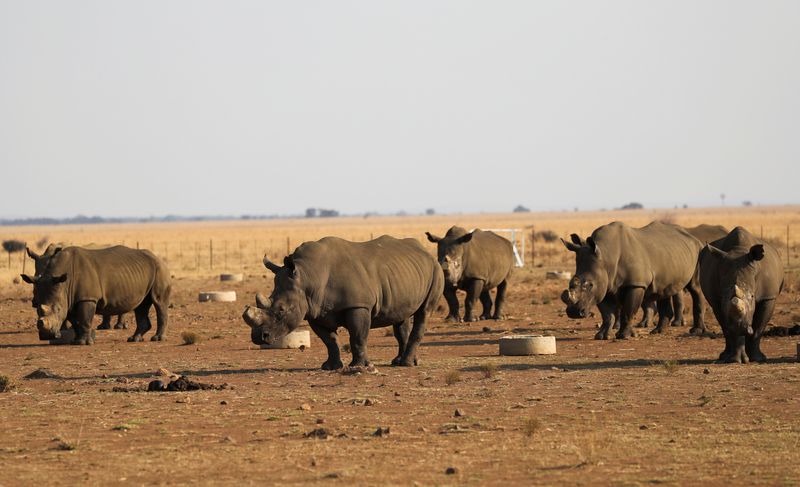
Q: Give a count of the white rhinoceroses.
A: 7